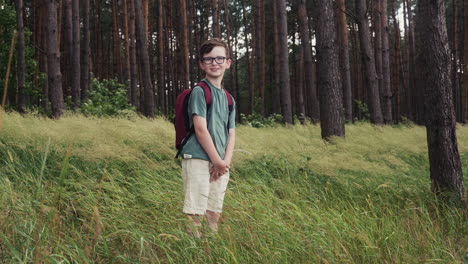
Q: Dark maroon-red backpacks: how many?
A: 1